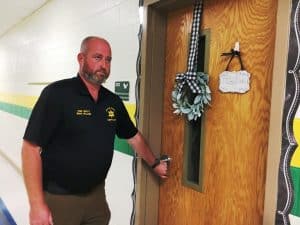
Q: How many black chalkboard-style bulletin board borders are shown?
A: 2